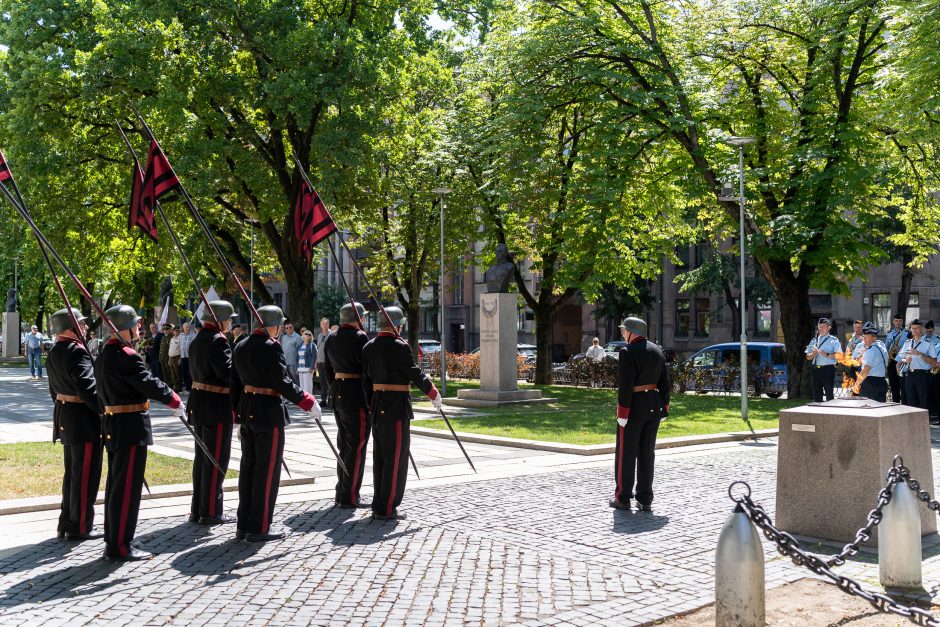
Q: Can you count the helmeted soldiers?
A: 7